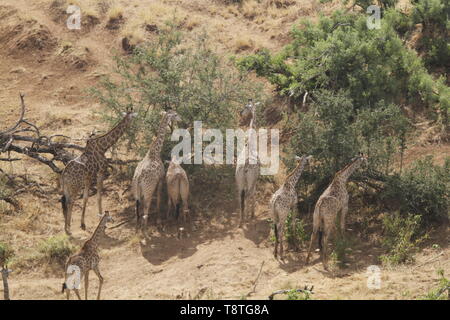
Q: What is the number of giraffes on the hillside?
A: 7